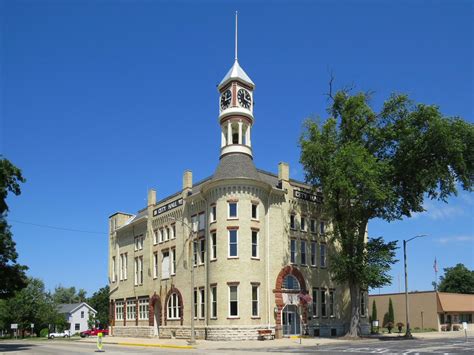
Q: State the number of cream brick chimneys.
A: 3